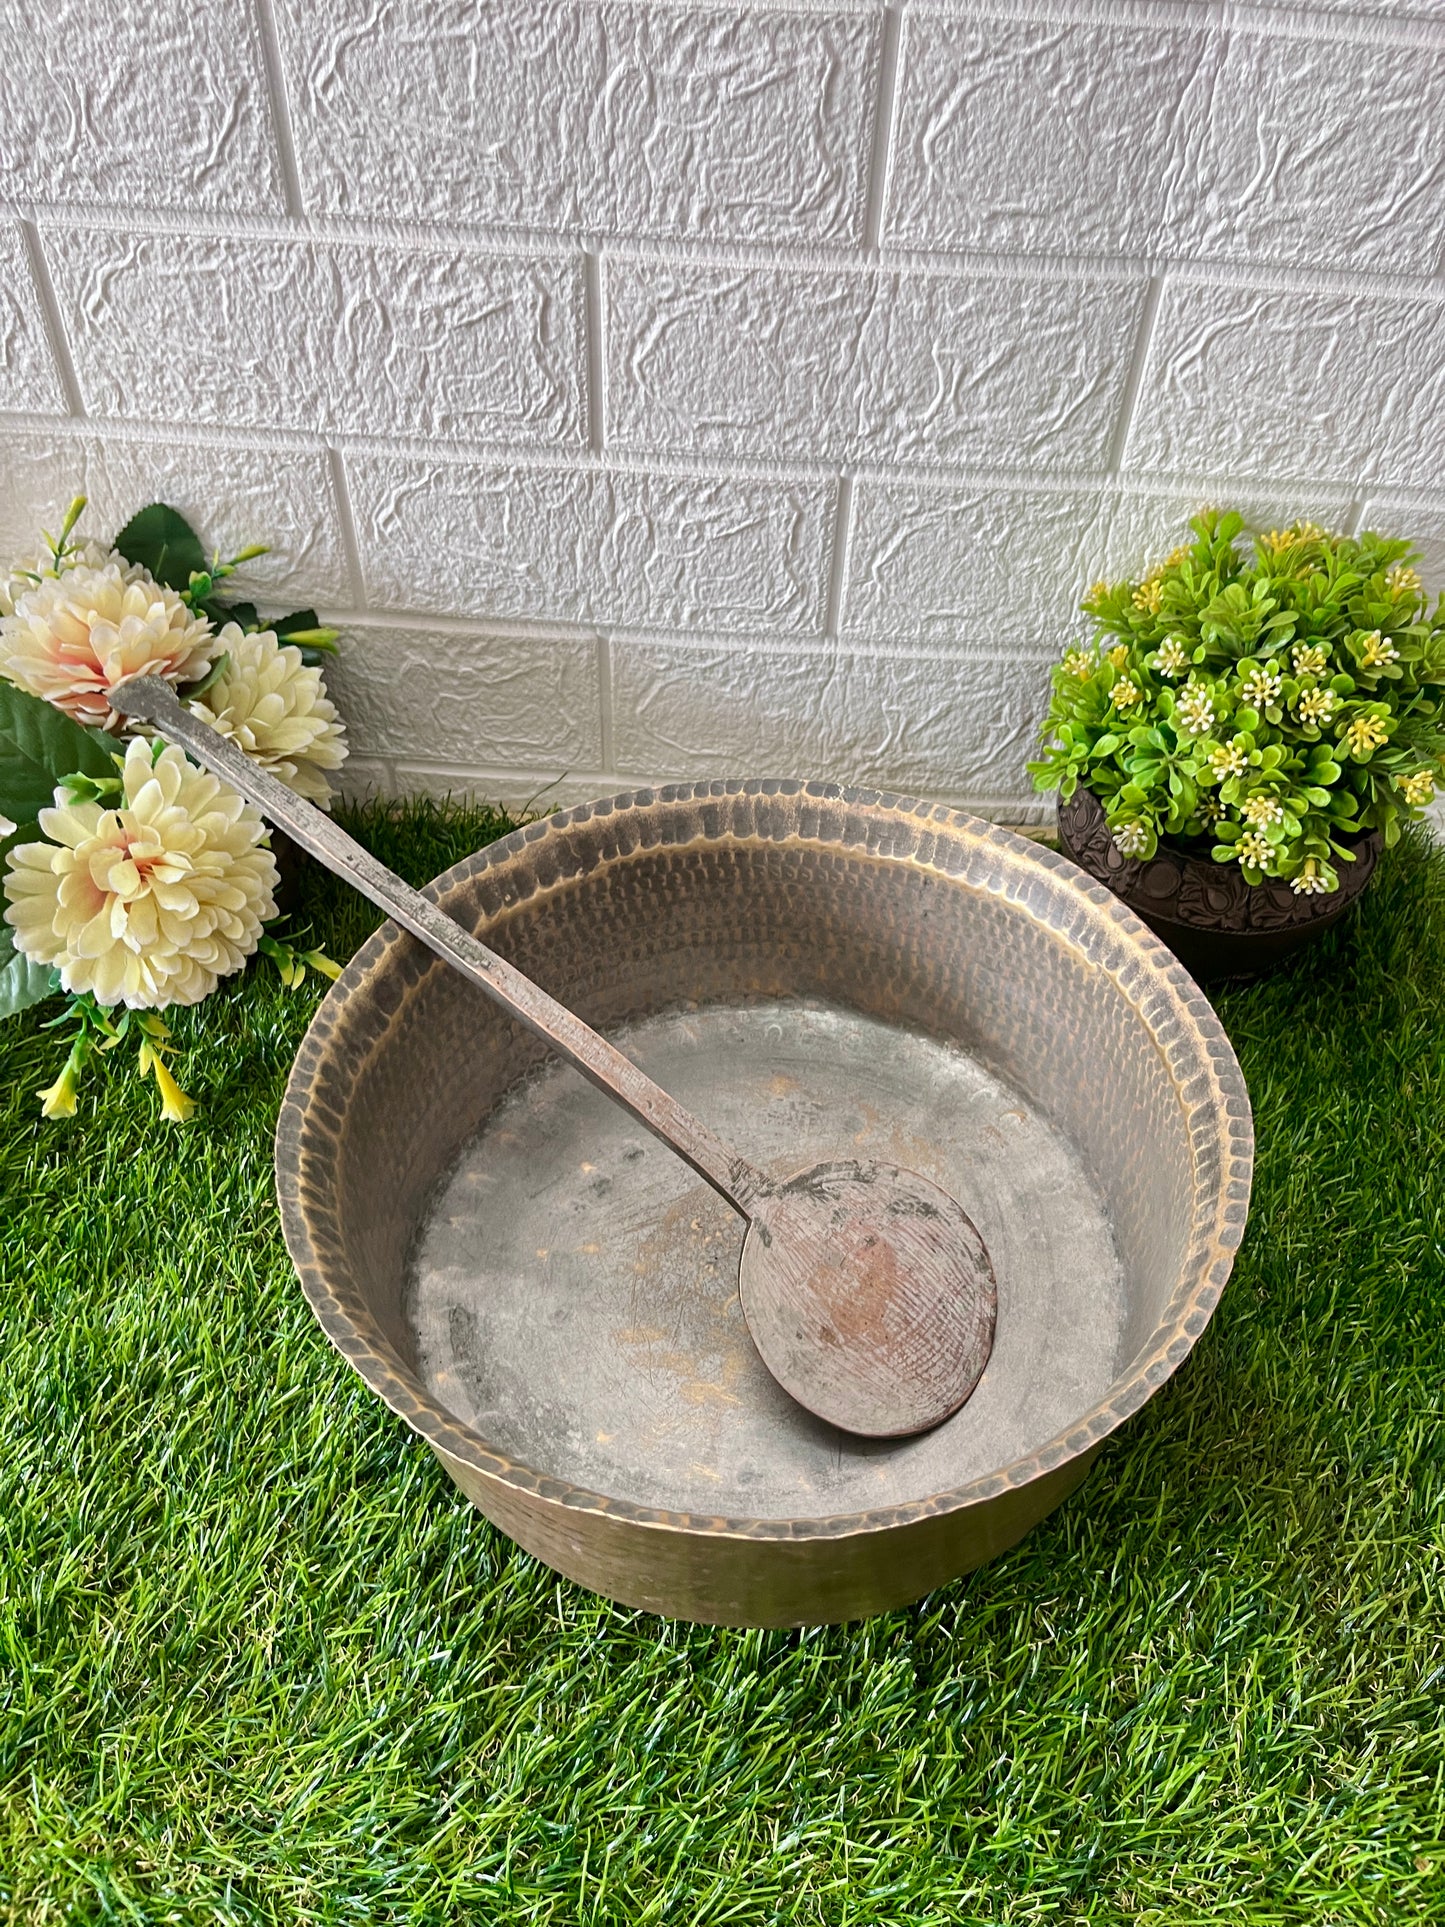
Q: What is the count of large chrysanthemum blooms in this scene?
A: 3